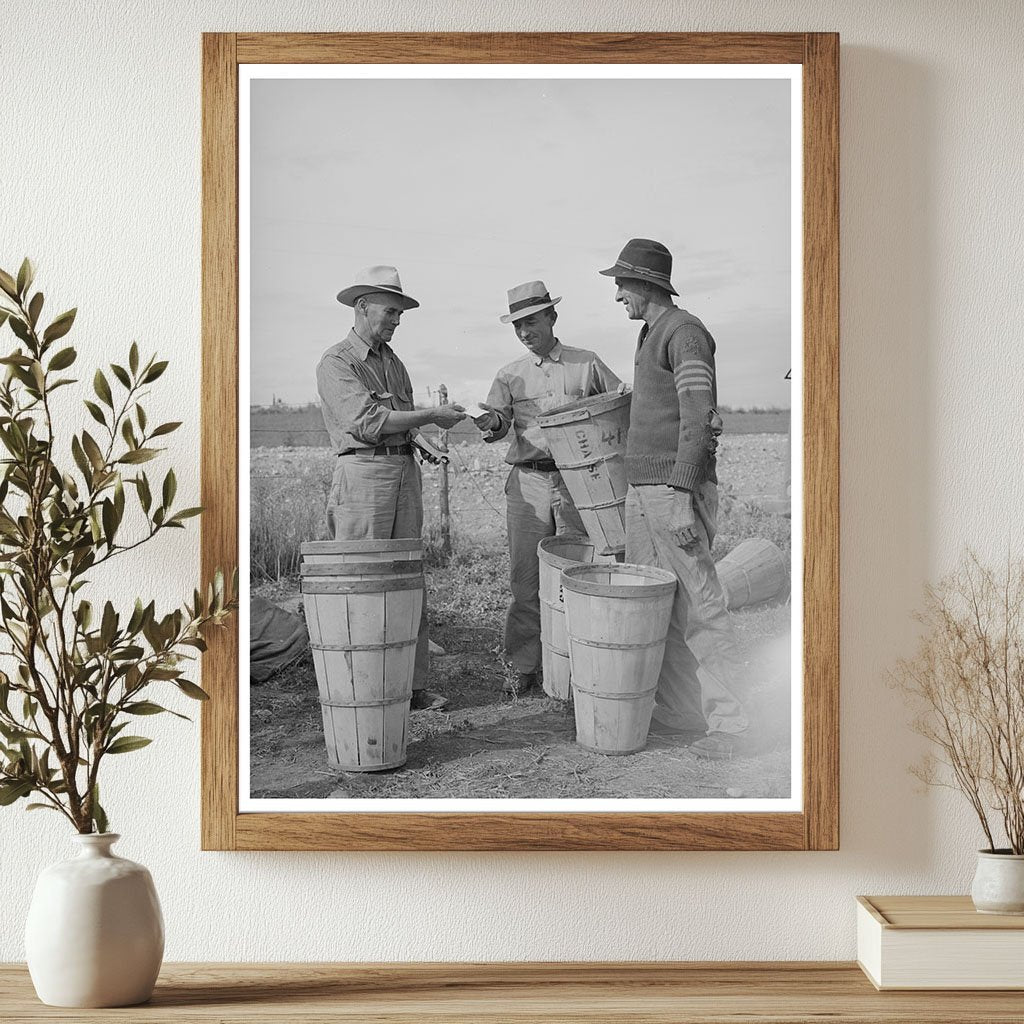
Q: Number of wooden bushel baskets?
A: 7